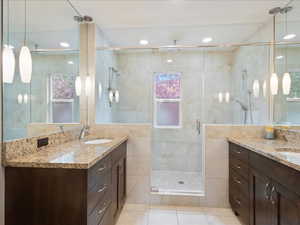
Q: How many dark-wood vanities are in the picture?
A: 2